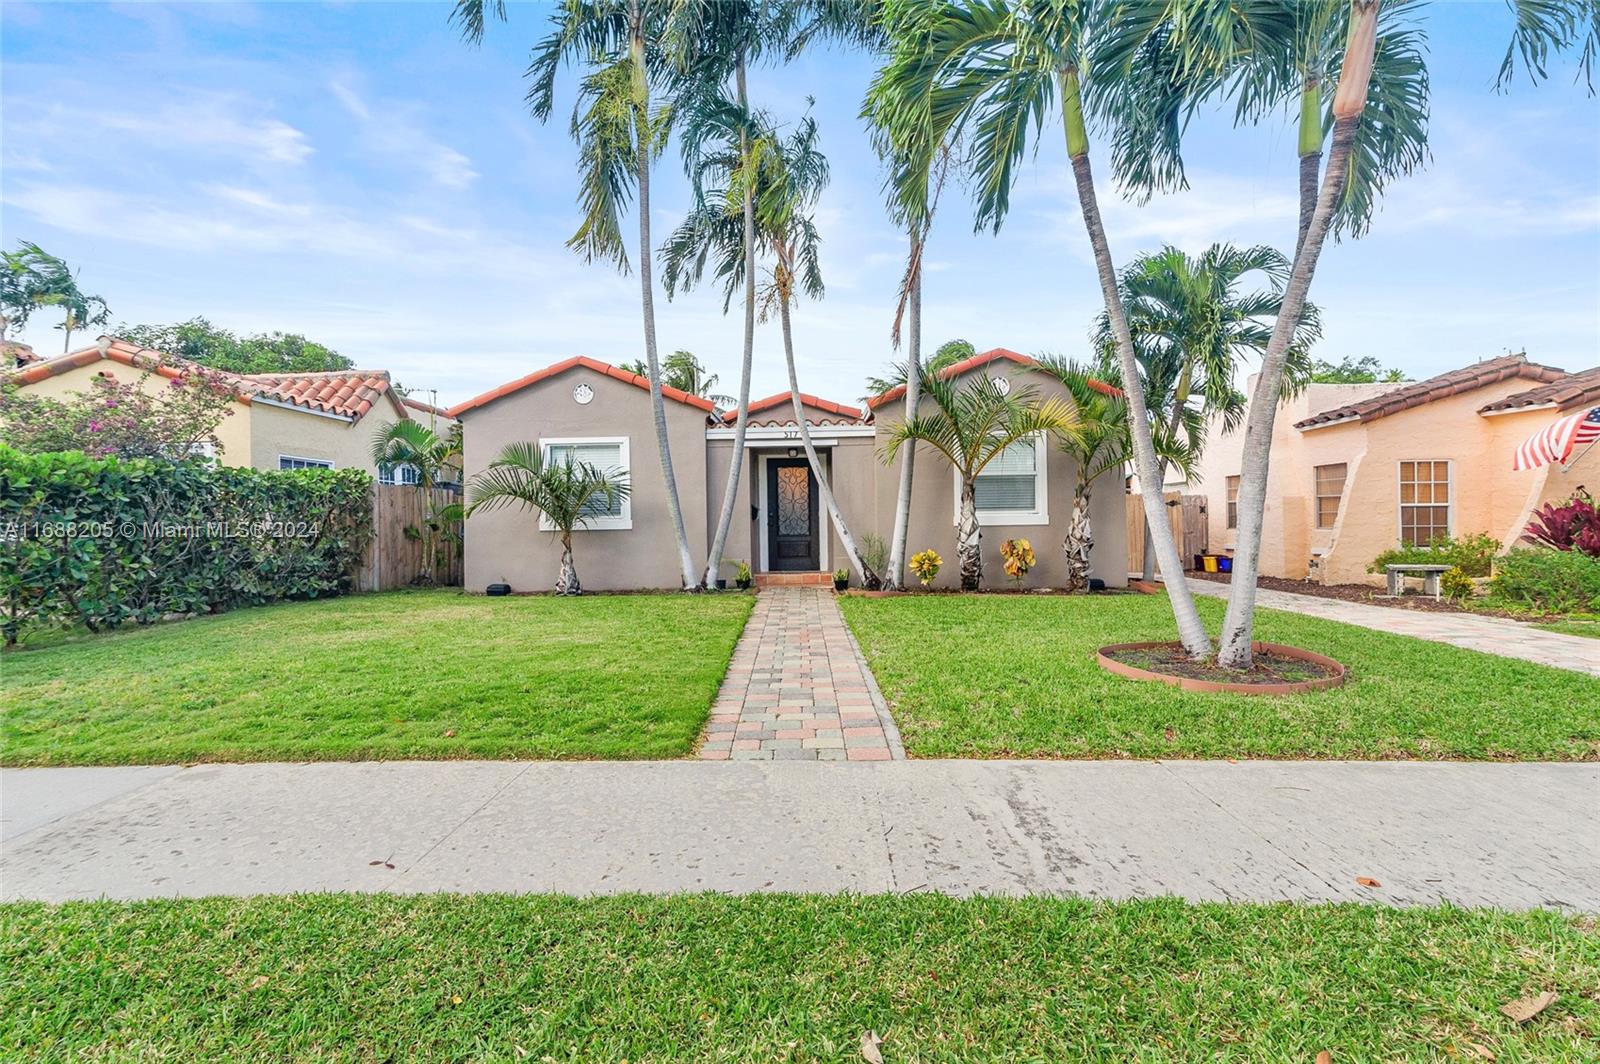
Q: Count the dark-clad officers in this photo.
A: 0